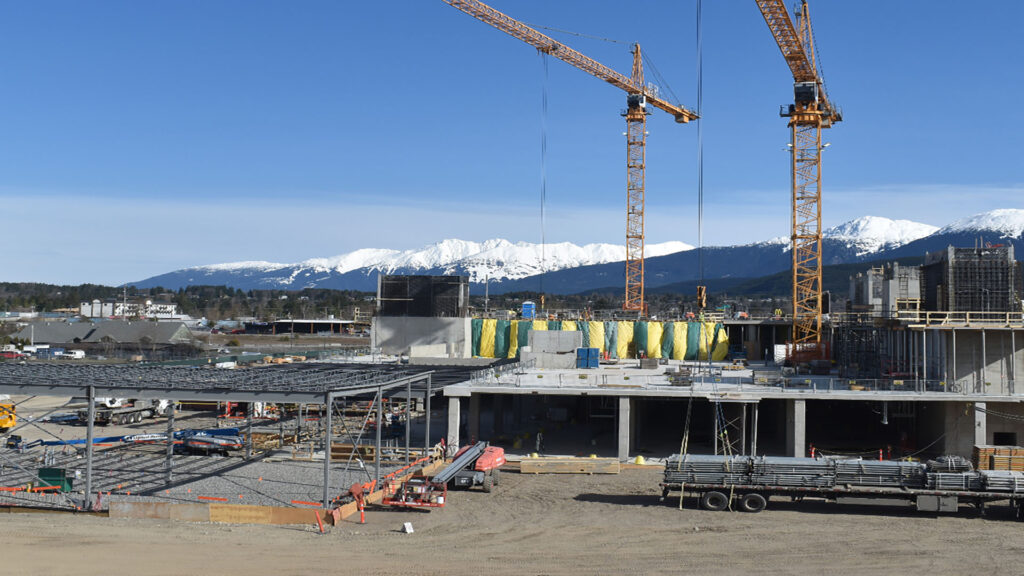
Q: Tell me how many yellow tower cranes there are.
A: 2